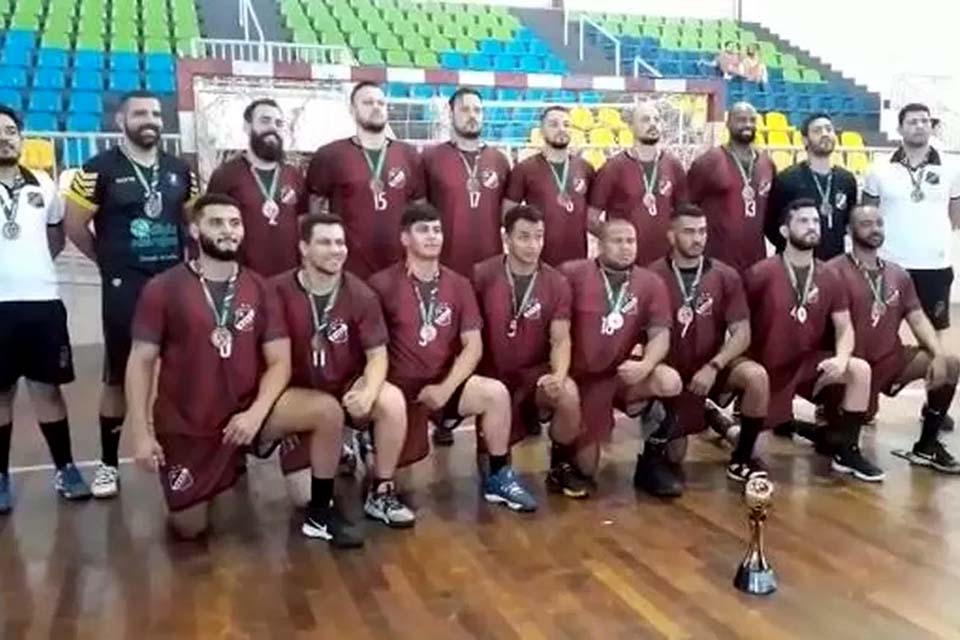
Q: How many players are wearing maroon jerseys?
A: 14